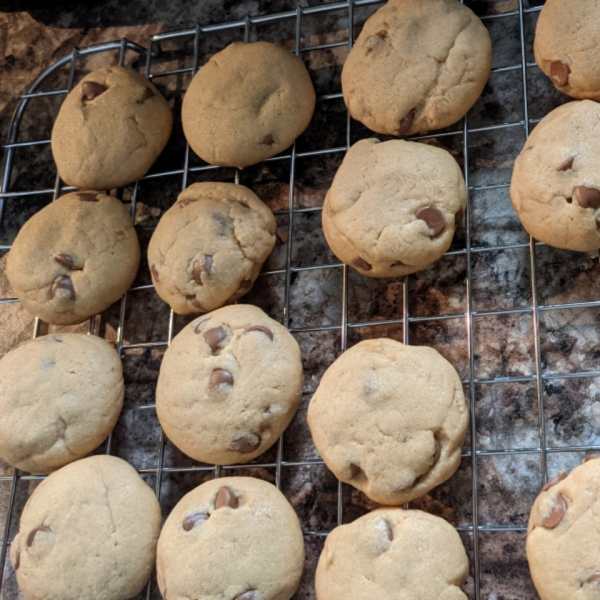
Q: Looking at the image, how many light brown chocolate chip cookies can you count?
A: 15